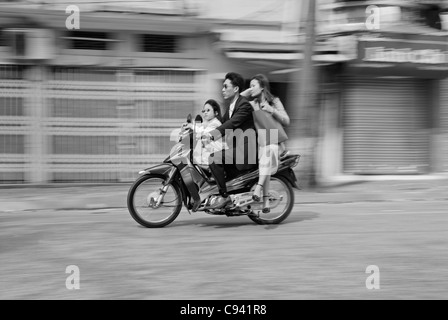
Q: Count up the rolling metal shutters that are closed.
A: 1